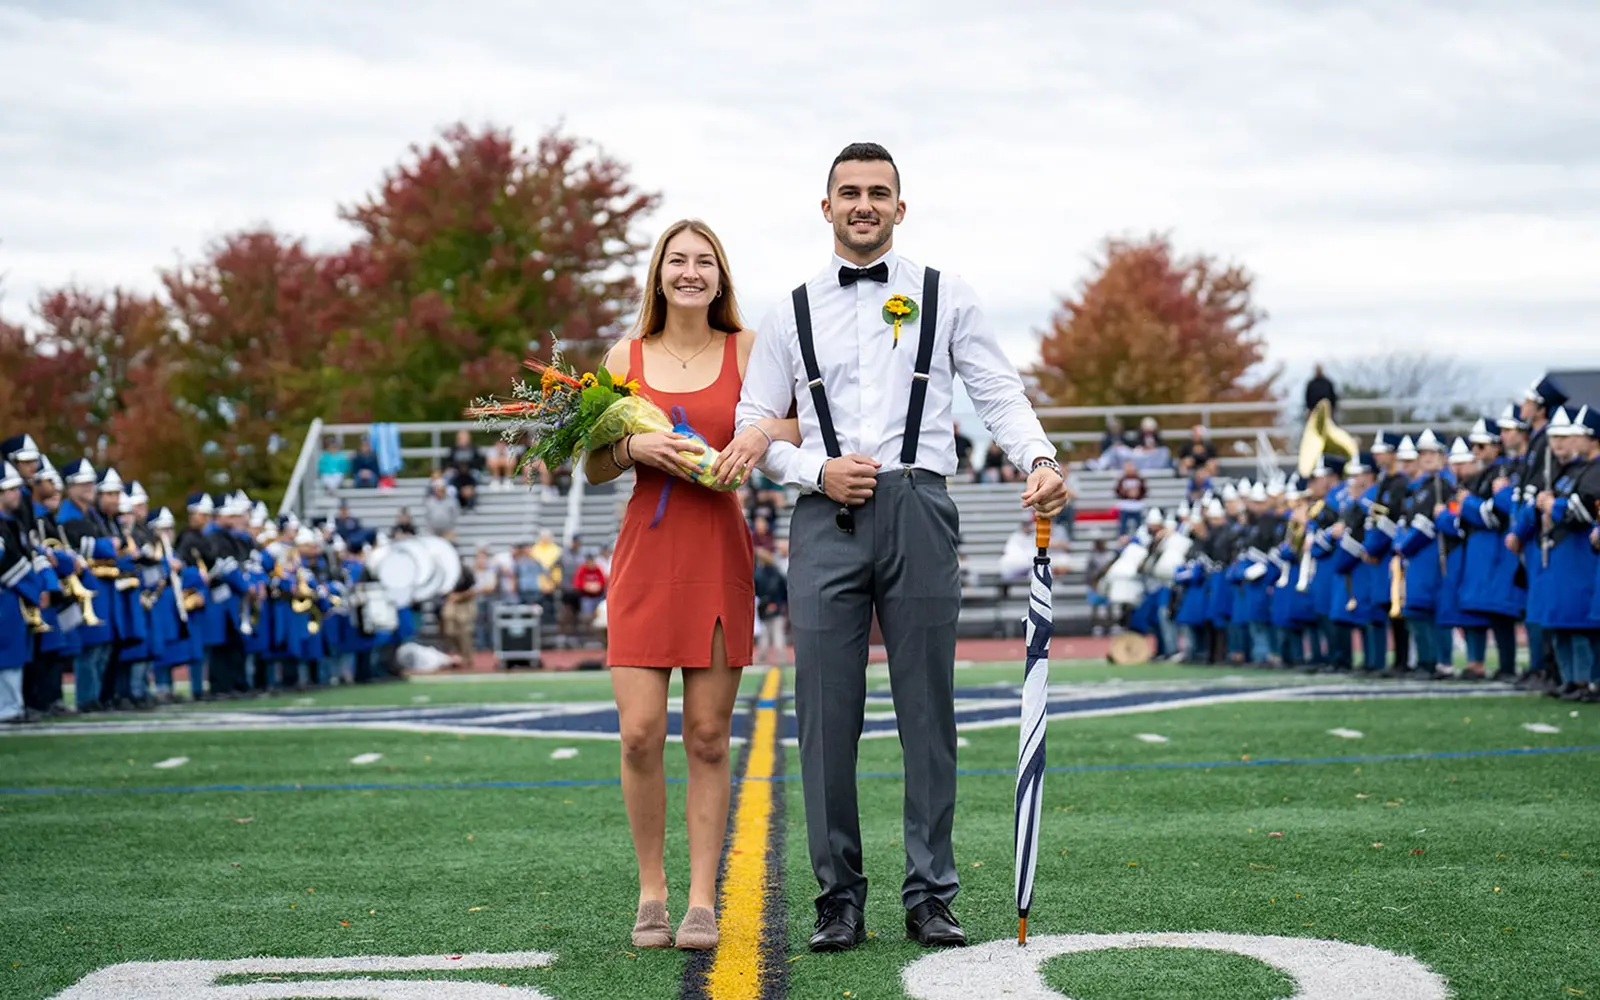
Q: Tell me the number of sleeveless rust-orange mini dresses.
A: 1